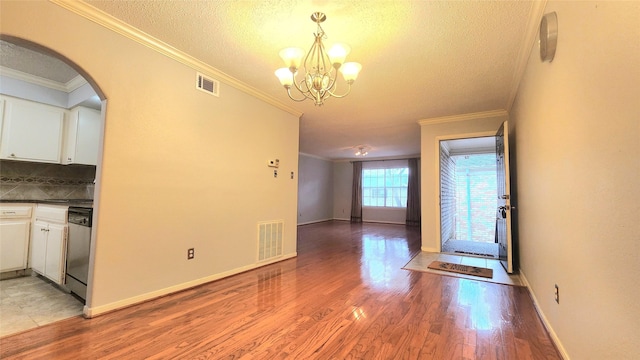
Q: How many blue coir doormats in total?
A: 0